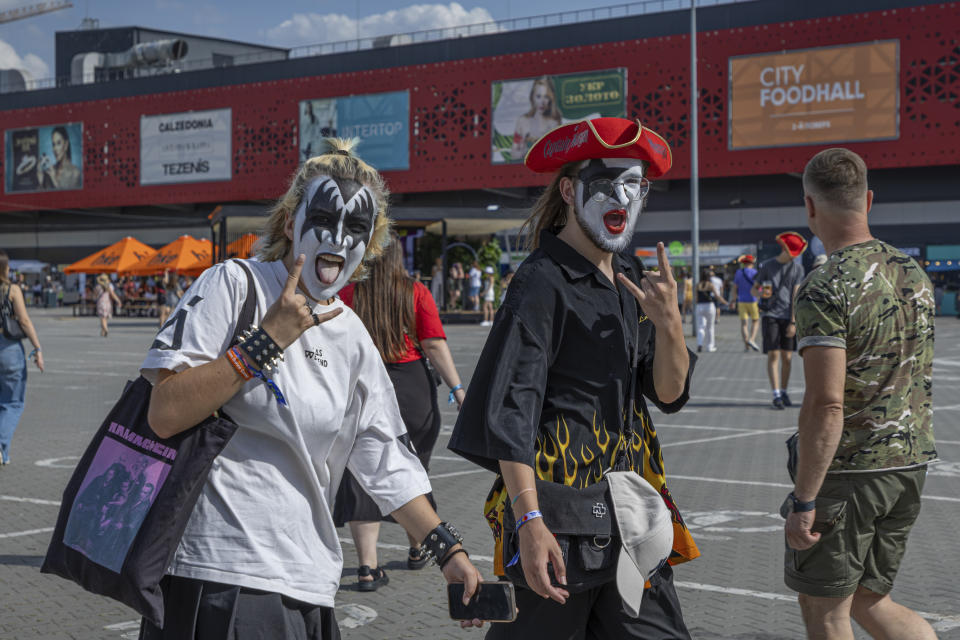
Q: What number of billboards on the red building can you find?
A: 5